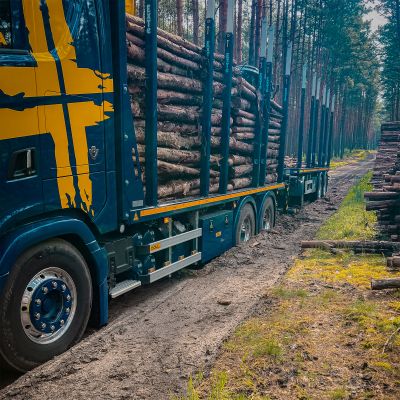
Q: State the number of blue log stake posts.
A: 12